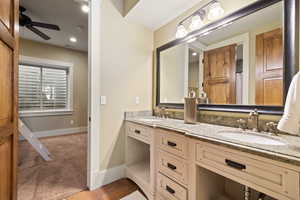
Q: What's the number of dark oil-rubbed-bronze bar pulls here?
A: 5